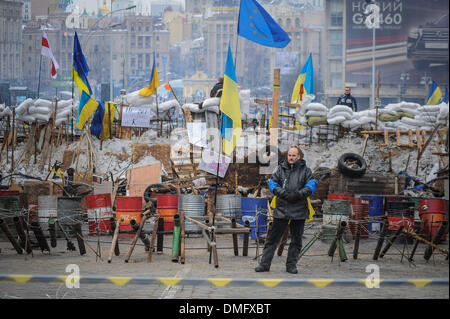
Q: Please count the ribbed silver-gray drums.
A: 2